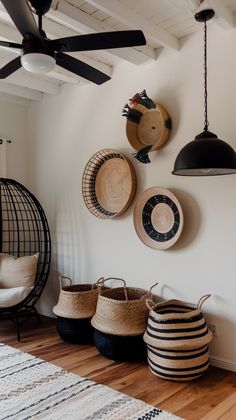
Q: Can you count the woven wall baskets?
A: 3